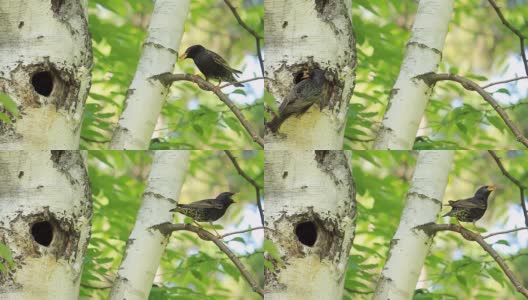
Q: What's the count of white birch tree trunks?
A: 8